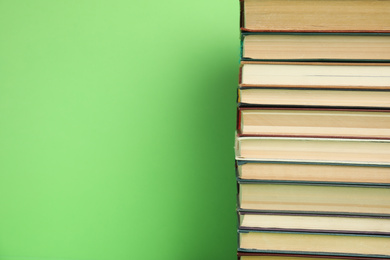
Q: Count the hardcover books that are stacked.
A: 11